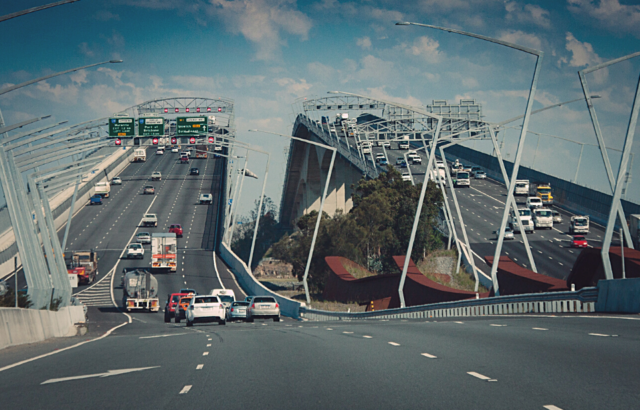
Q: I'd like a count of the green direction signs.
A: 3